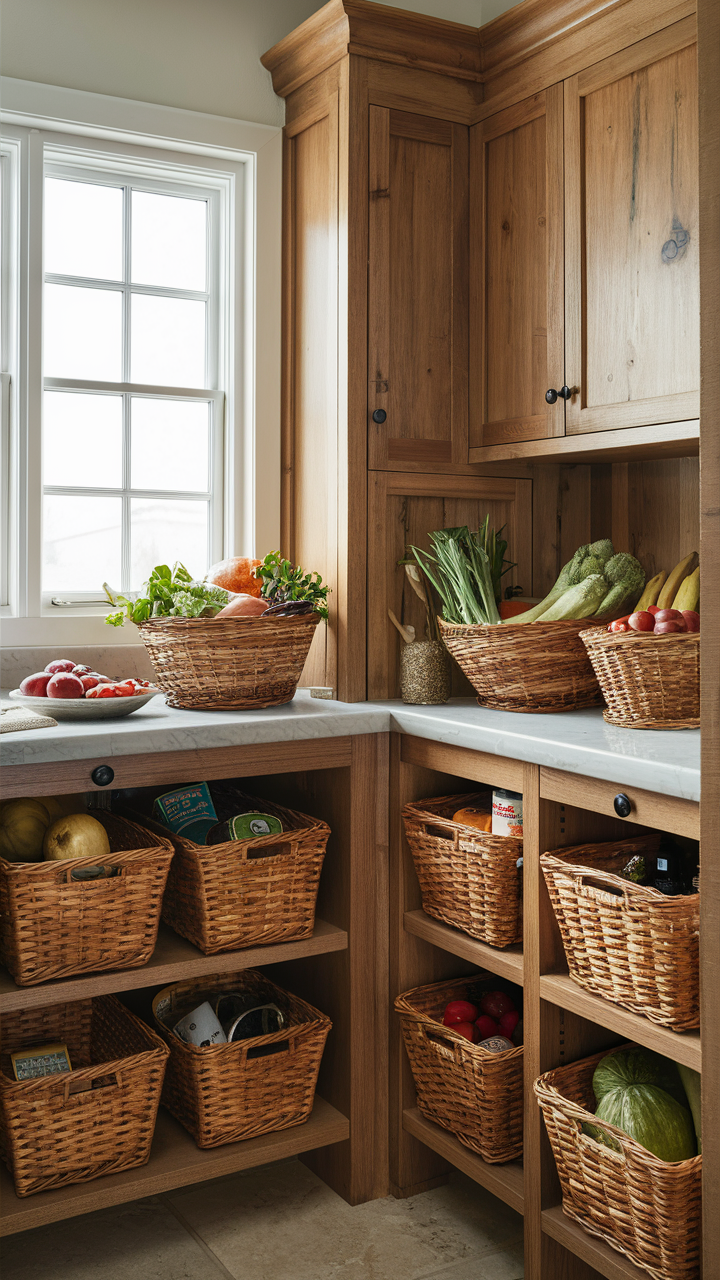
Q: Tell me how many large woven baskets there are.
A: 11